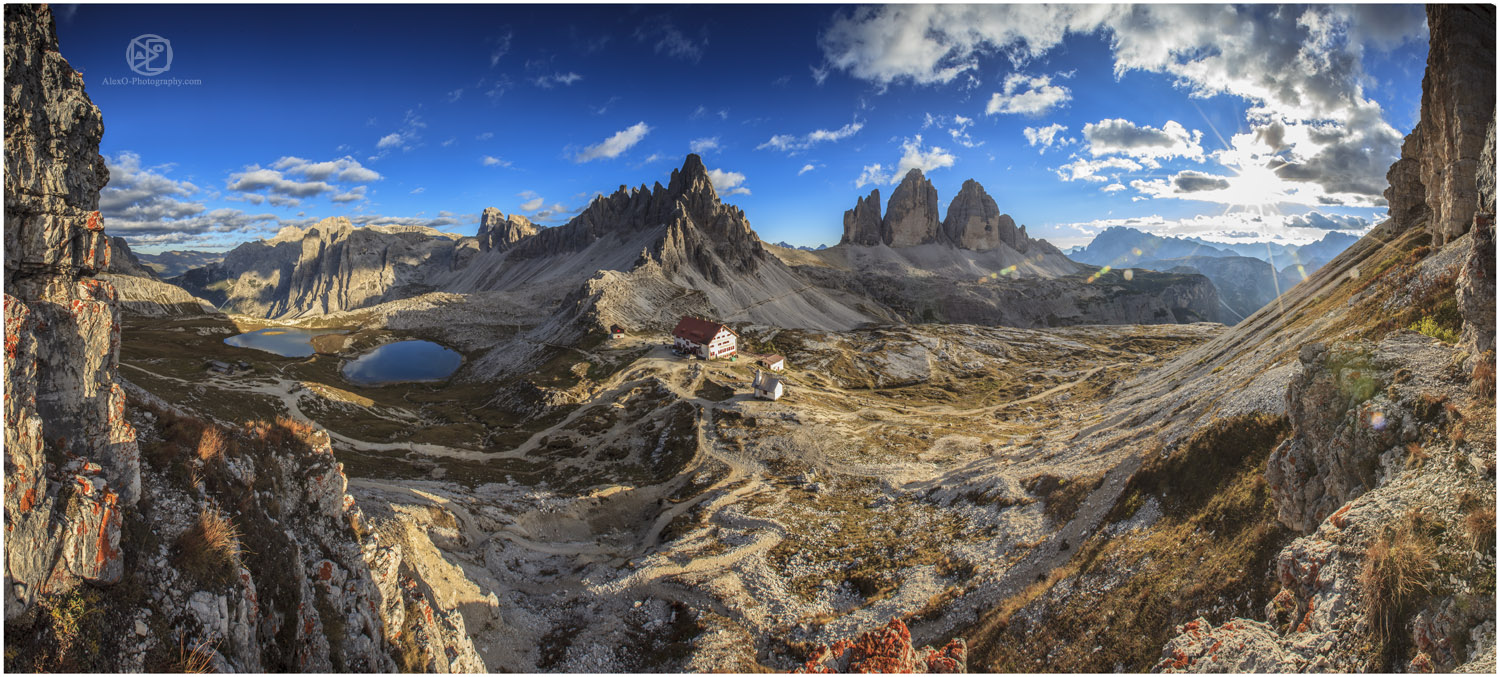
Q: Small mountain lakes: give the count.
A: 2